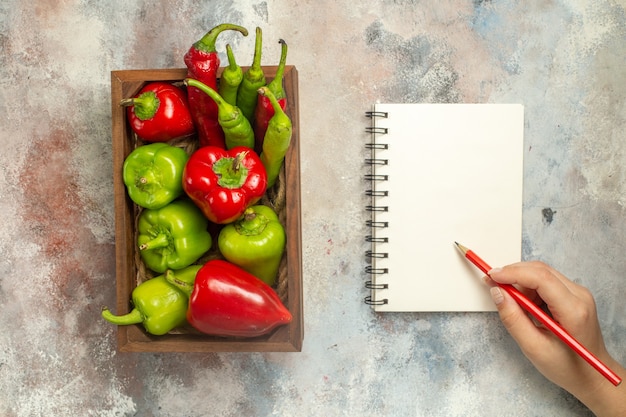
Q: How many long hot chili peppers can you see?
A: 6